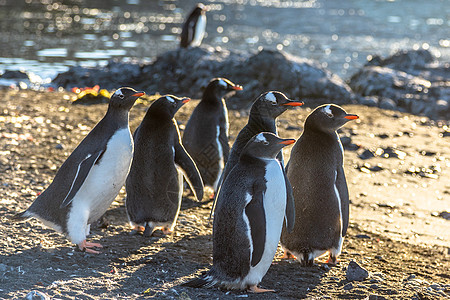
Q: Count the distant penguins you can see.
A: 1